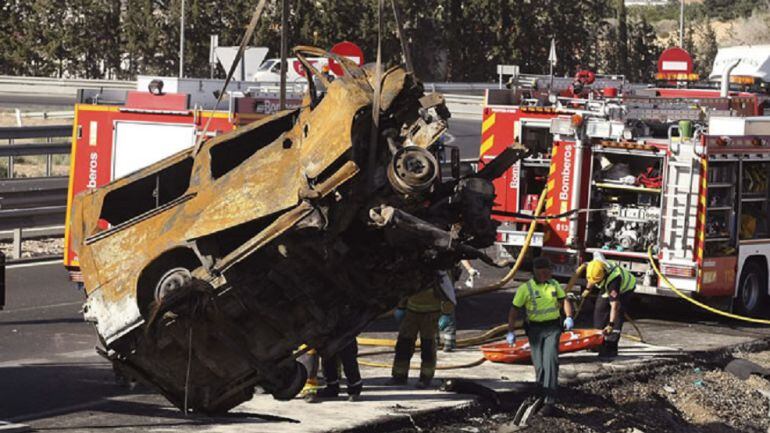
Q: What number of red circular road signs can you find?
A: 2